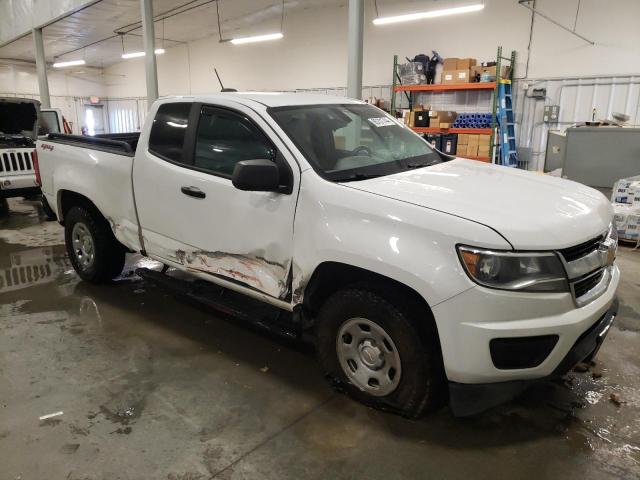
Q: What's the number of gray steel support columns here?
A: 3